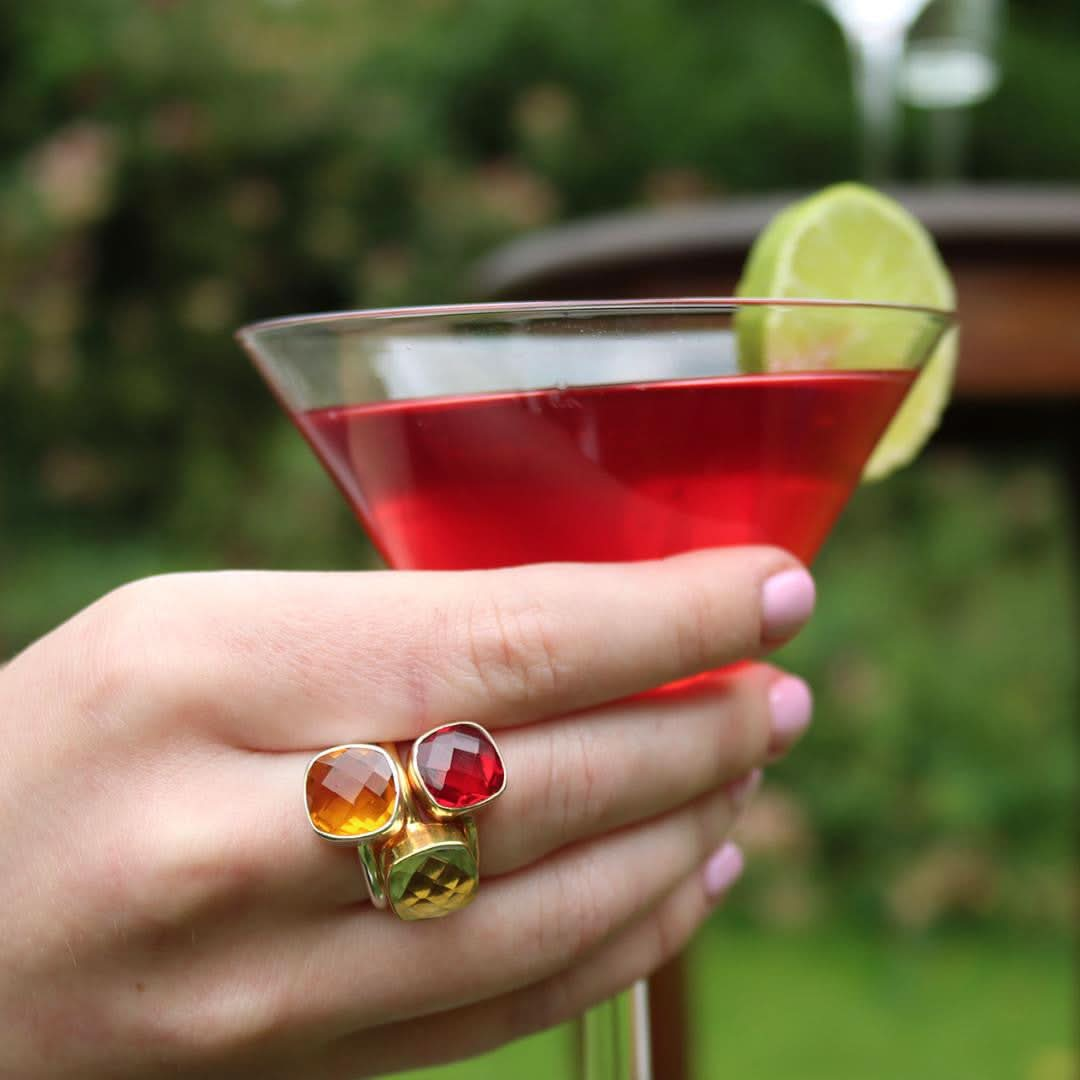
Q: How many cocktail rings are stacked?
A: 3